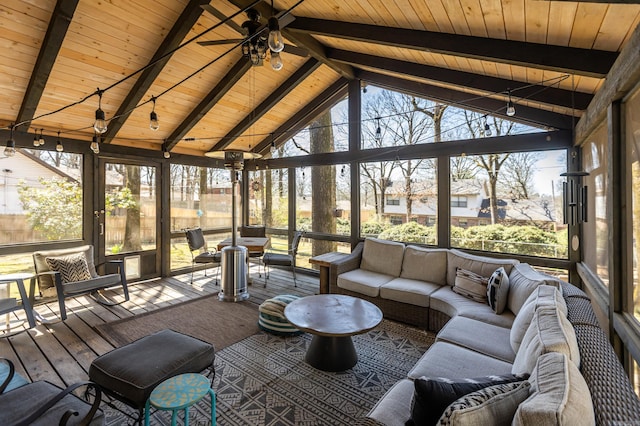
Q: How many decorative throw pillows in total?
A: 5